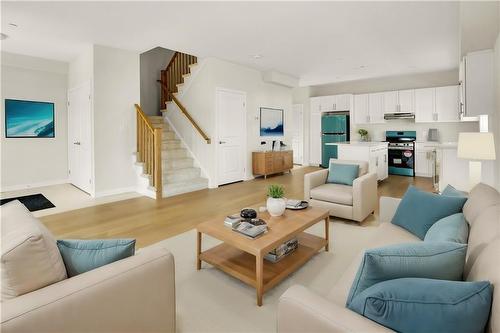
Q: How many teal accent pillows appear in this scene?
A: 7